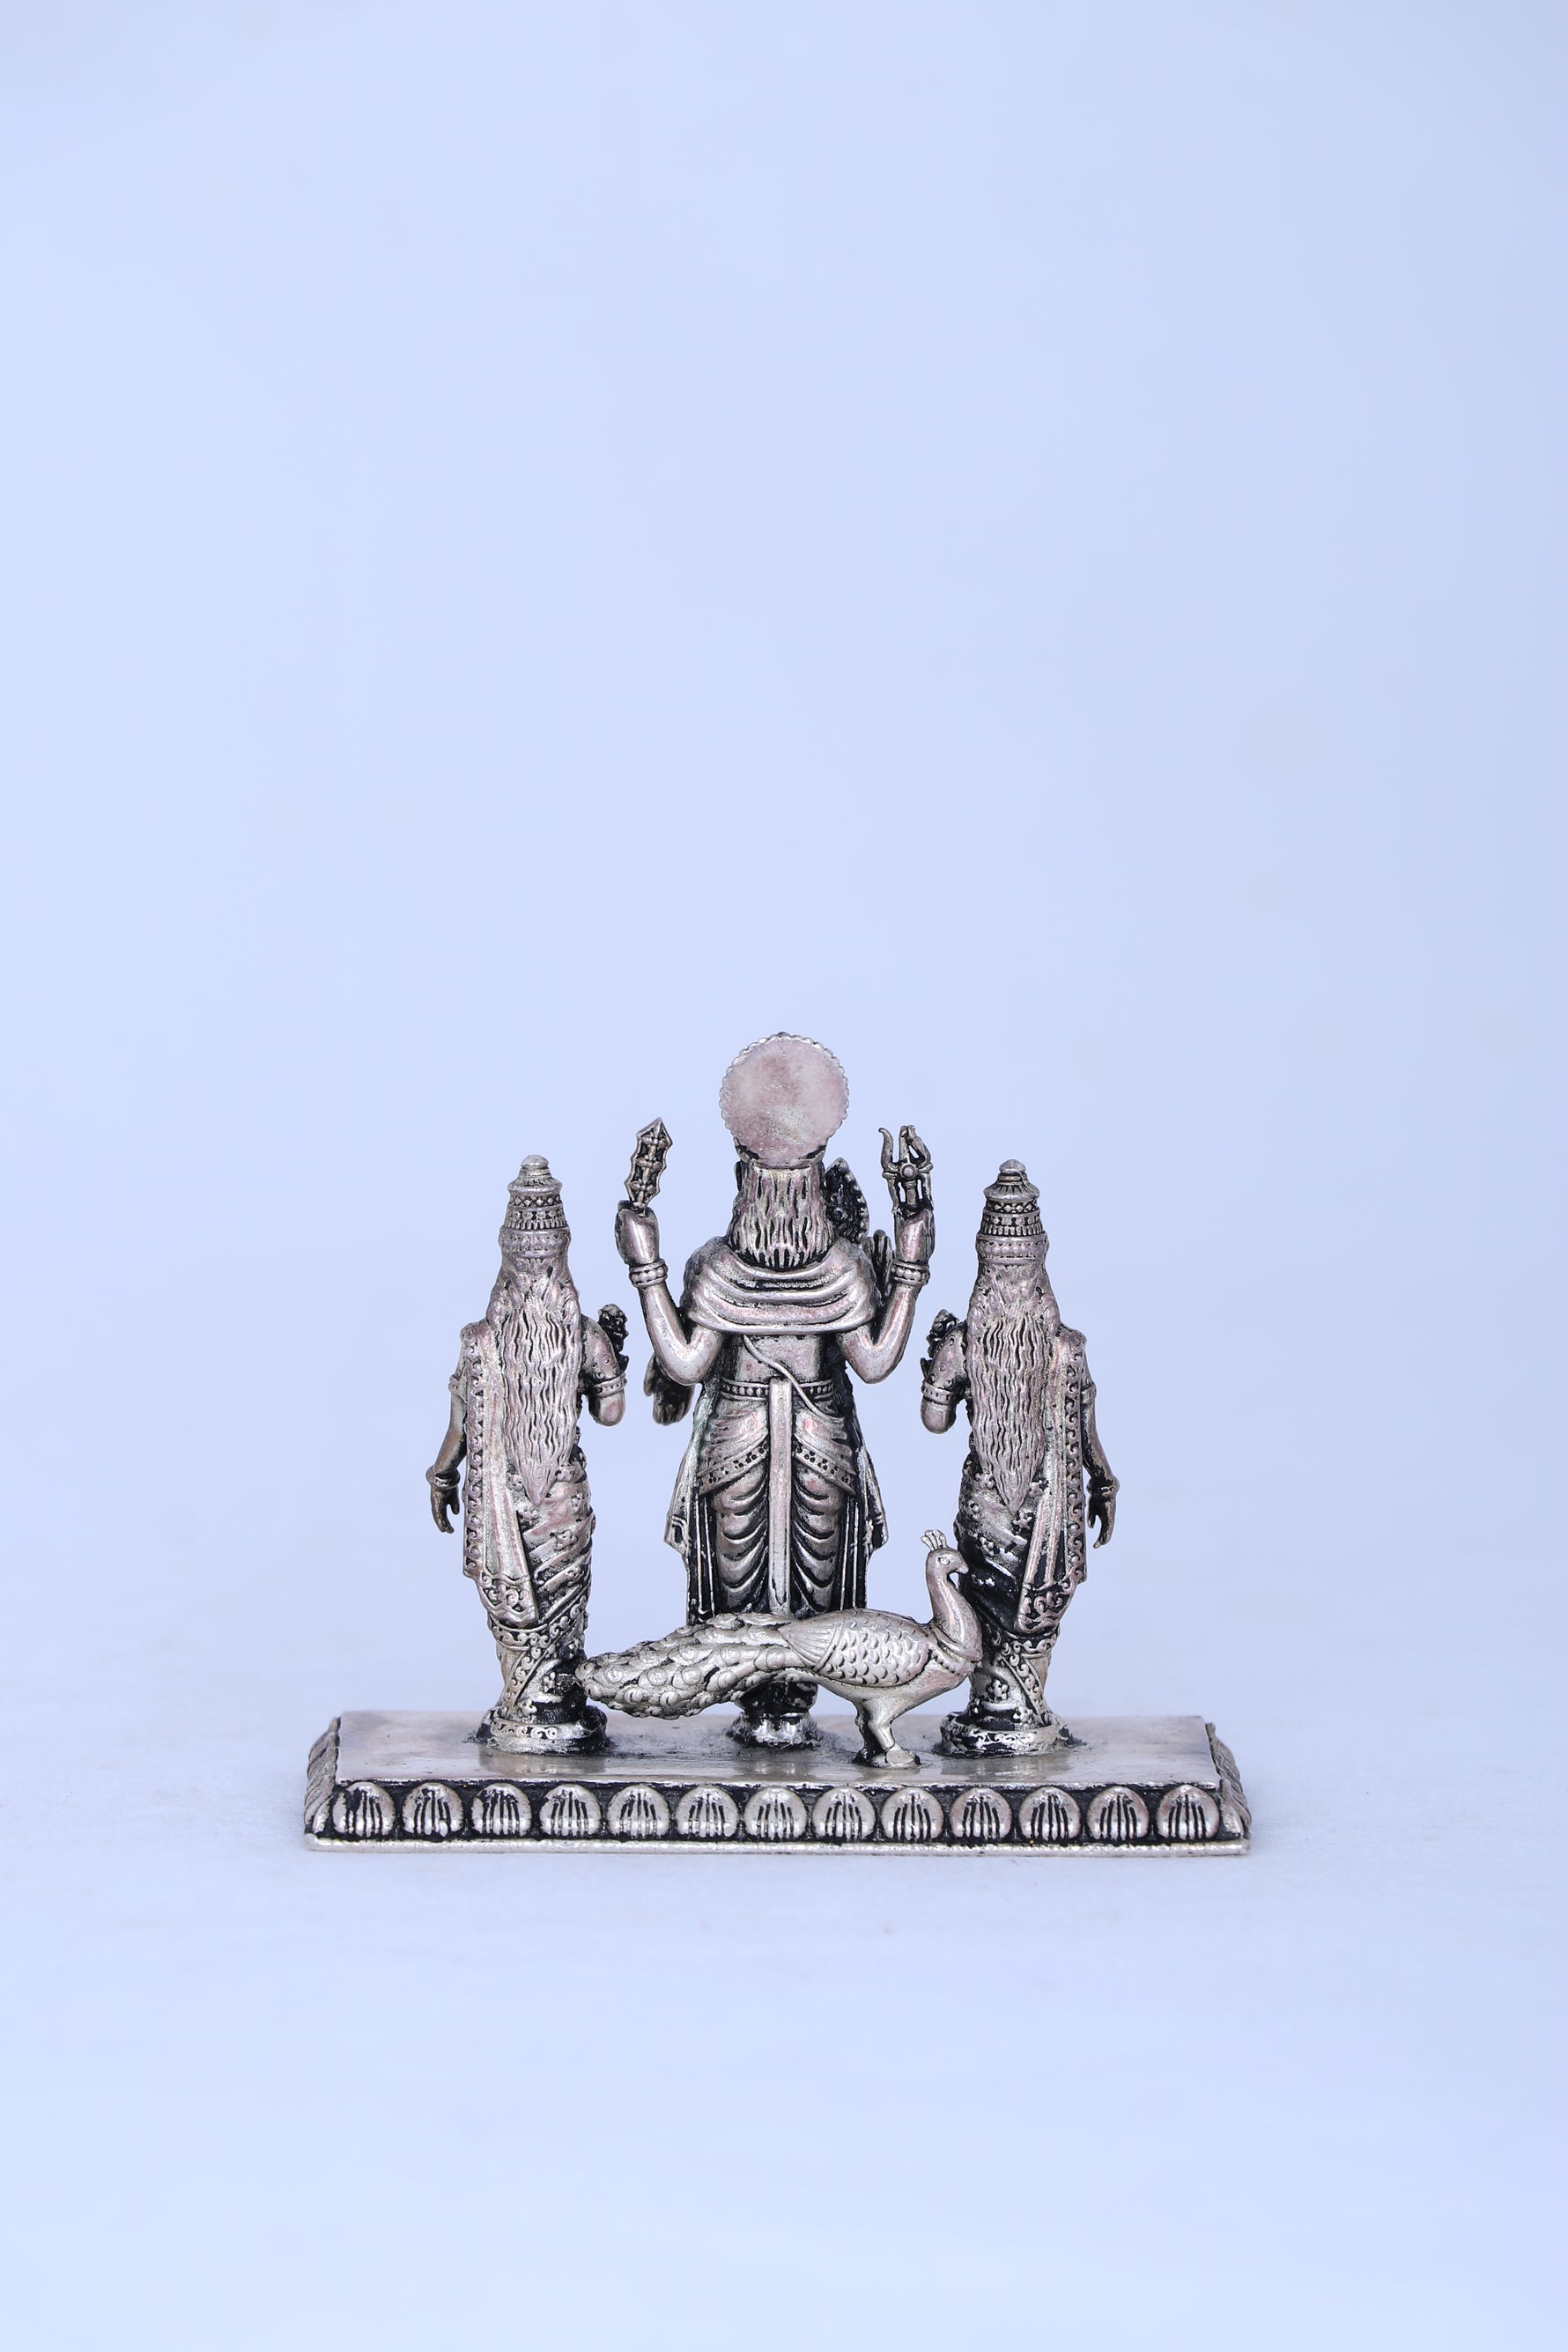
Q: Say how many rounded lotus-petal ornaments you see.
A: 13